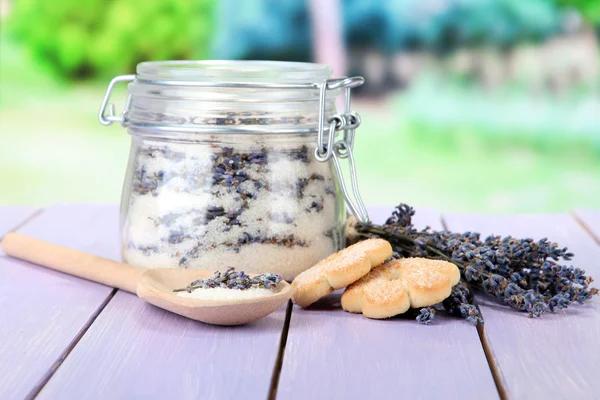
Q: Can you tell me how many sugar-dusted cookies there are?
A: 2